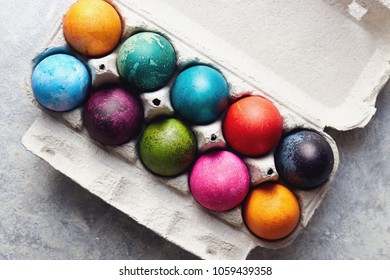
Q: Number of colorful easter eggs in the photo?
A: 10